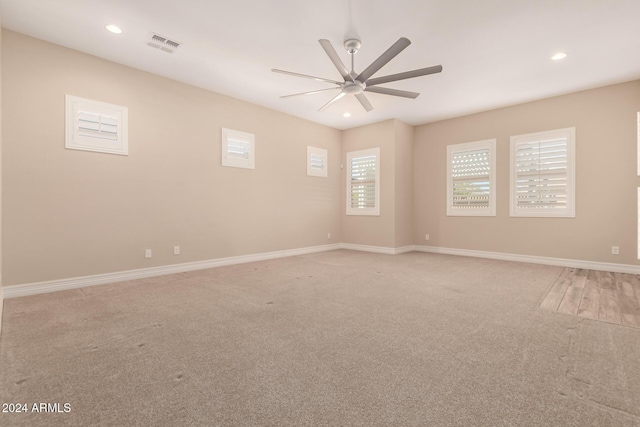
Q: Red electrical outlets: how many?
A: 0